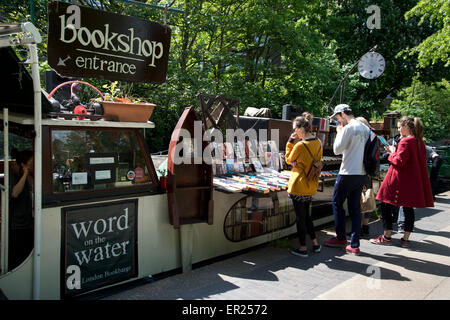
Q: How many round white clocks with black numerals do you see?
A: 1